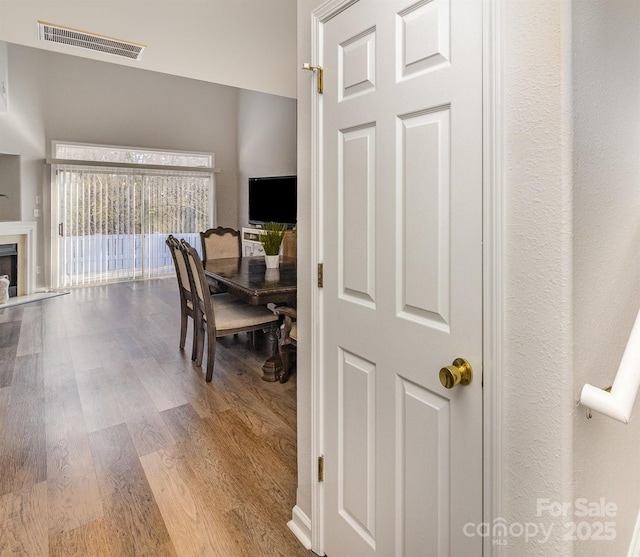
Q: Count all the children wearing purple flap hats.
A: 0